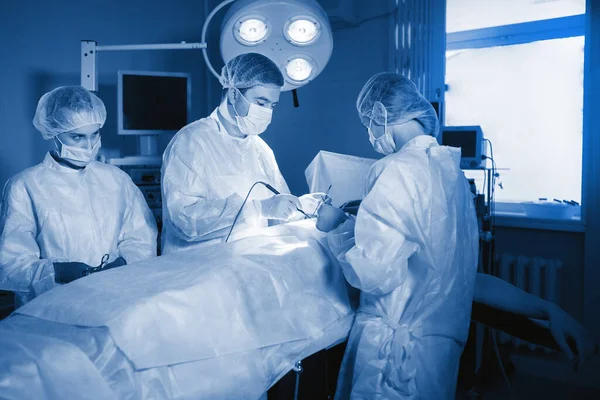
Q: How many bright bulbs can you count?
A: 3